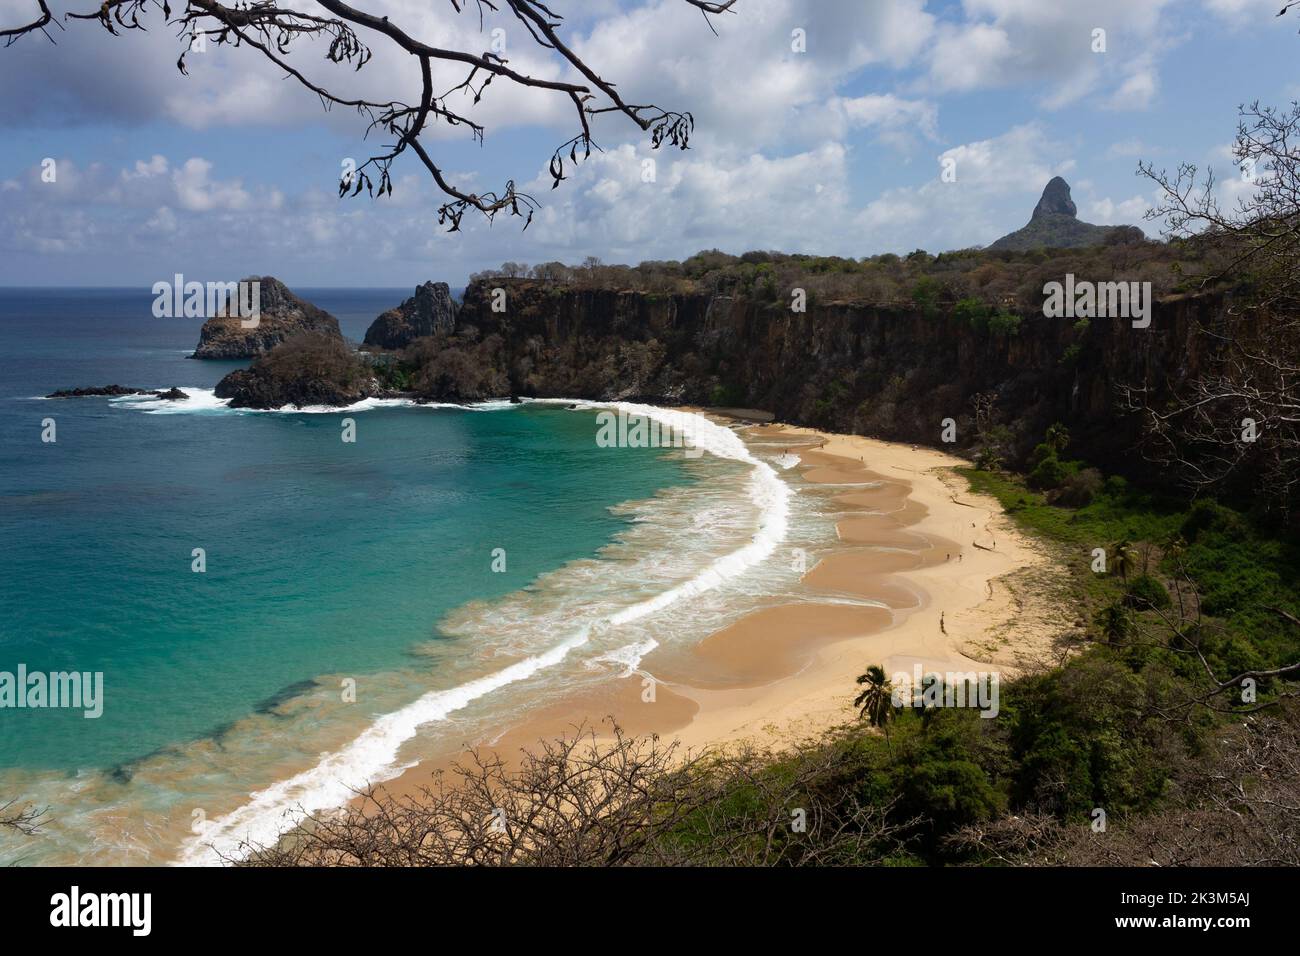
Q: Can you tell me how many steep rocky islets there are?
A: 2